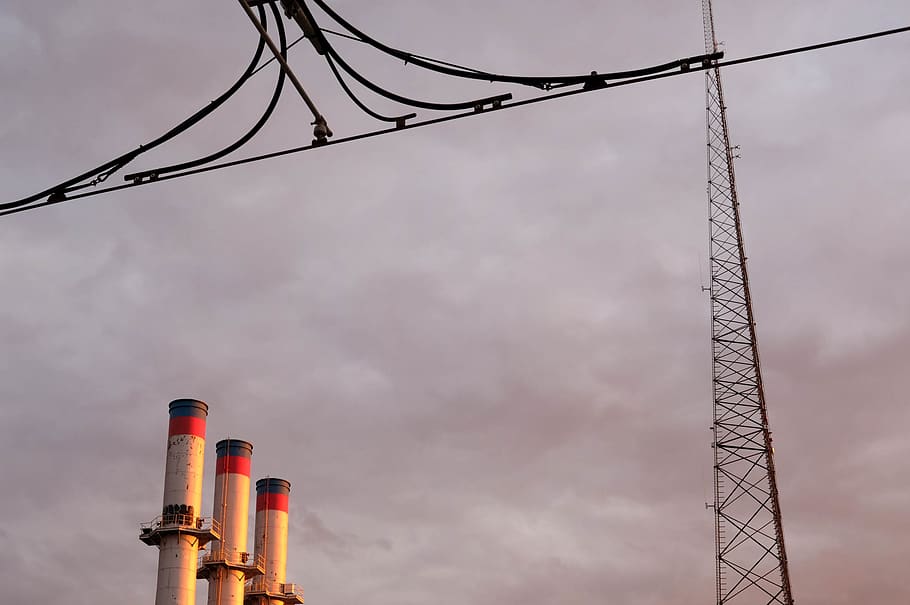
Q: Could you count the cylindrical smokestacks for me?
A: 3